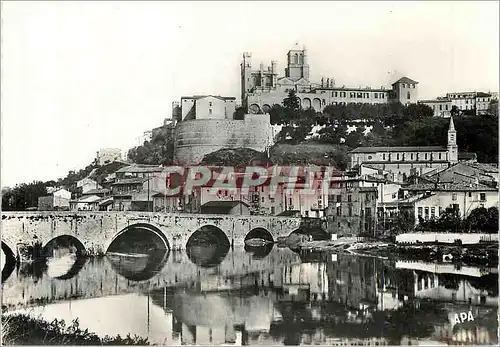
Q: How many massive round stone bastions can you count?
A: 1